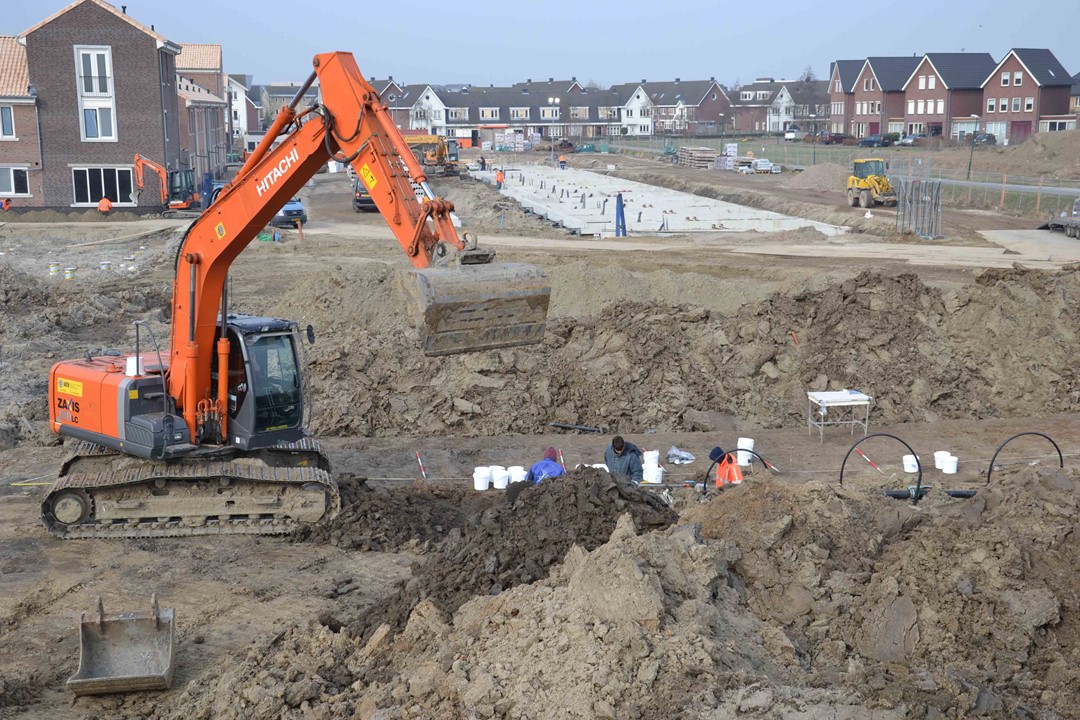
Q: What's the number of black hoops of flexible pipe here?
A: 3